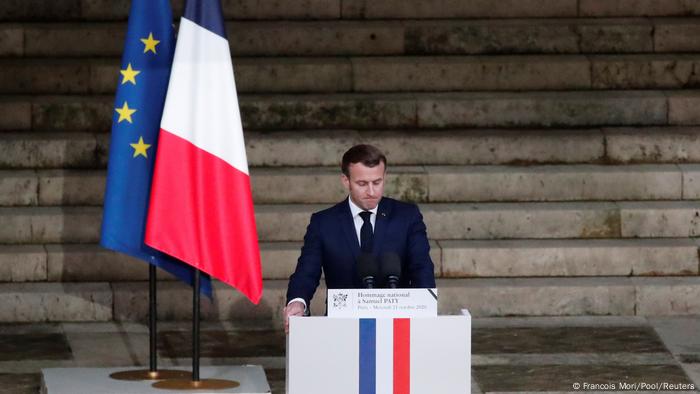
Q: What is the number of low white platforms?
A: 1